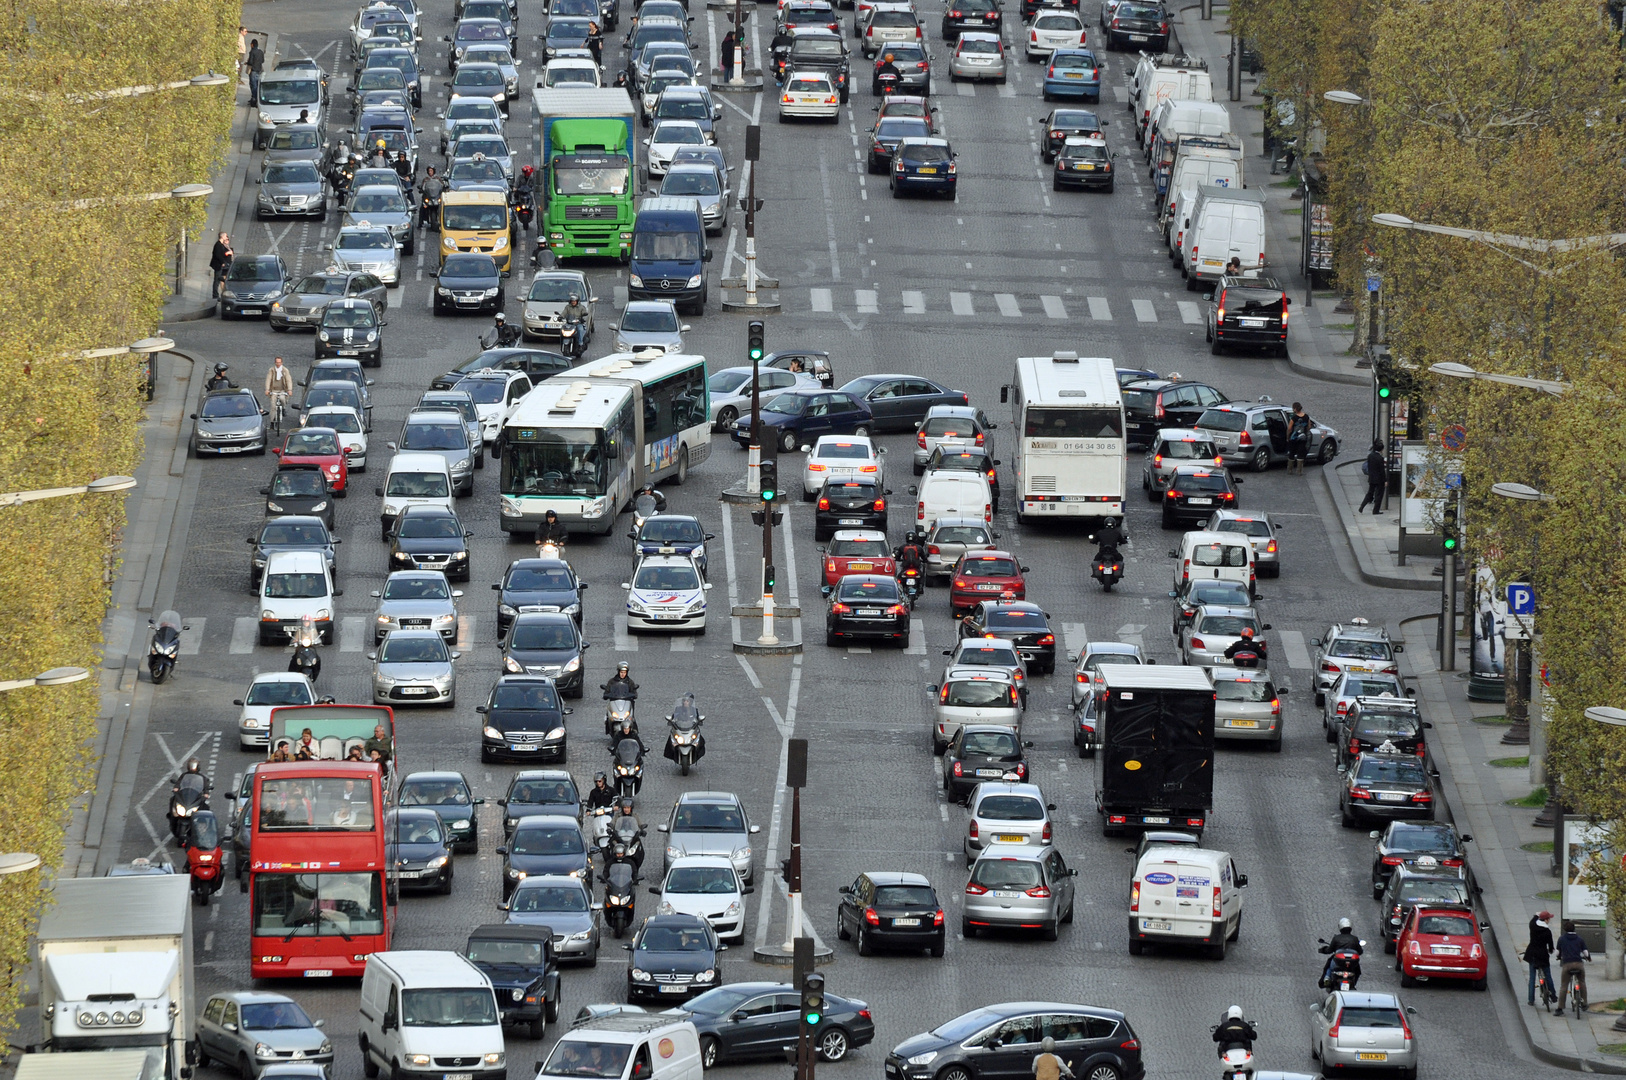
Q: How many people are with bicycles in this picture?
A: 3